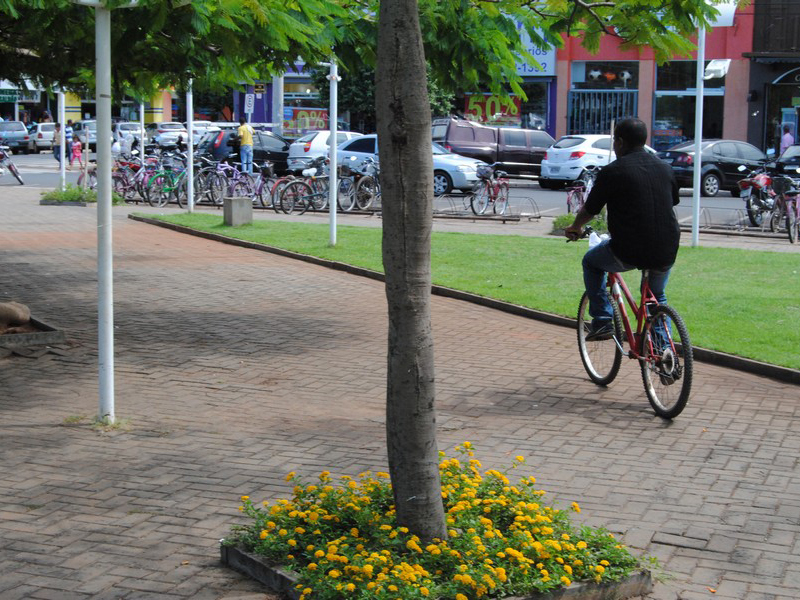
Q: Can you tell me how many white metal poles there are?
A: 6